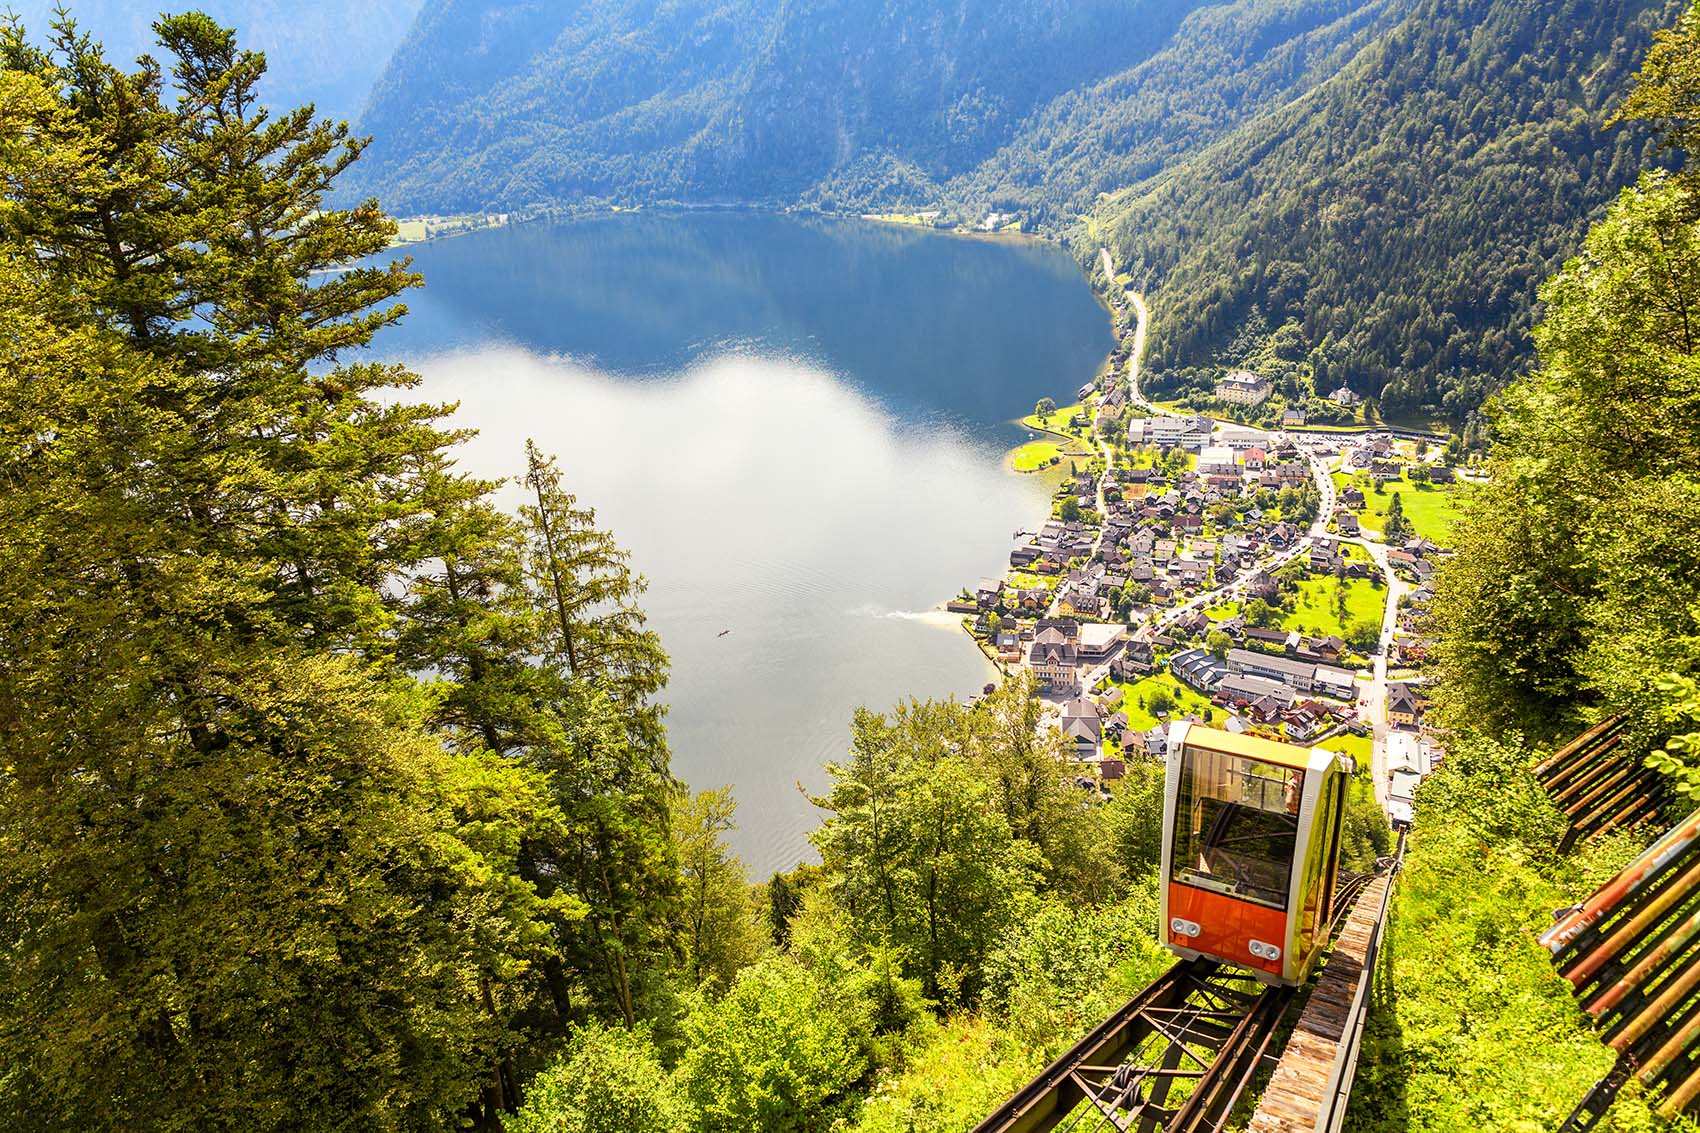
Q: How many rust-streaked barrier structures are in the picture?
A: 2